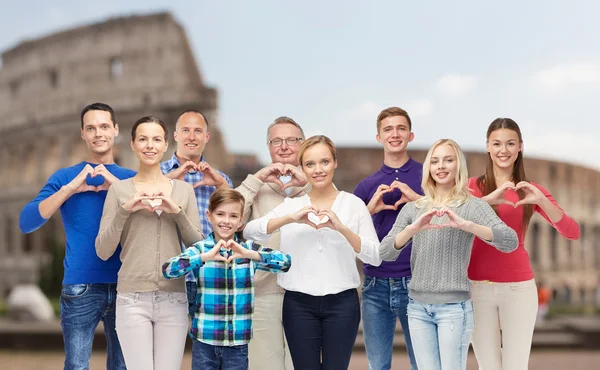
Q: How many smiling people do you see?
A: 9